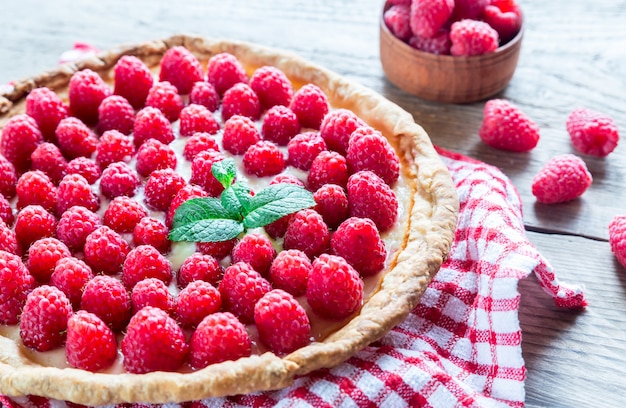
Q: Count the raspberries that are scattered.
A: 4